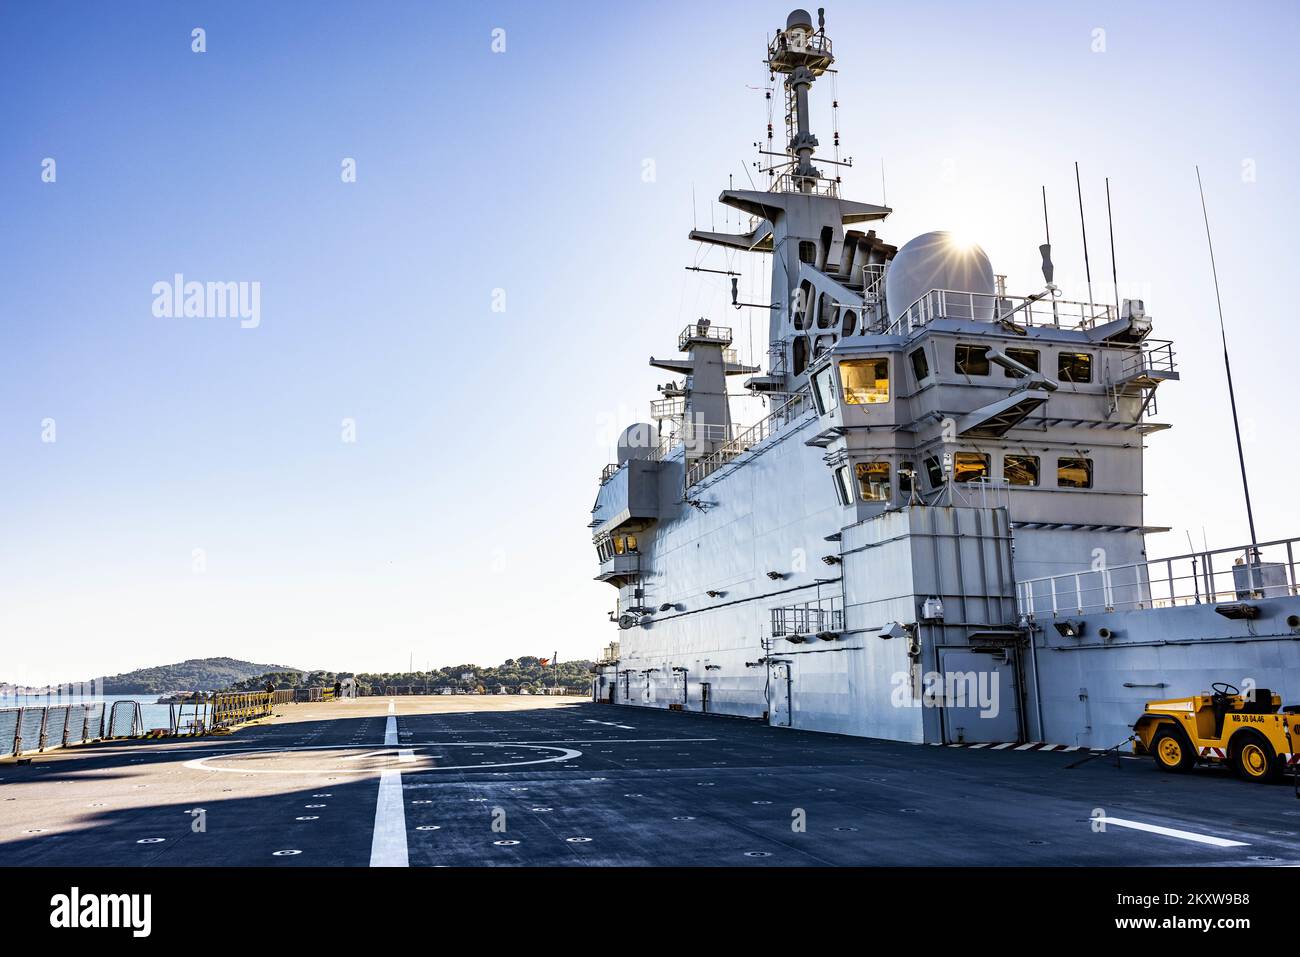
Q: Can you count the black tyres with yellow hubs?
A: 2